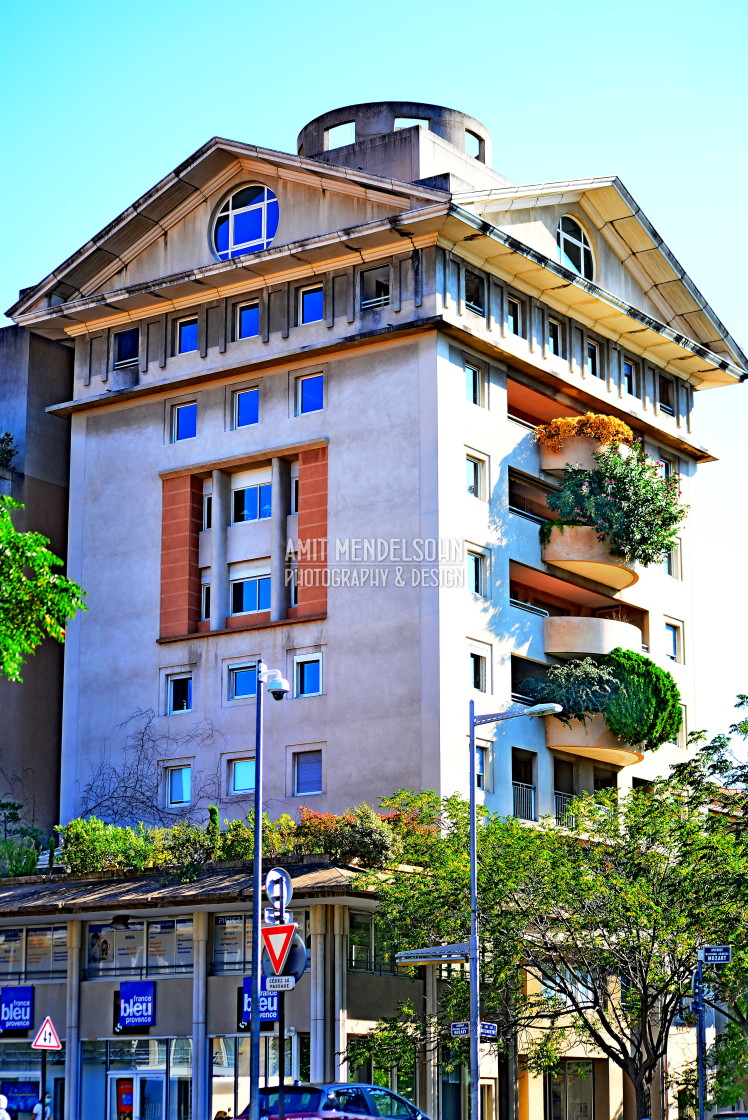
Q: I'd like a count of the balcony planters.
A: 4